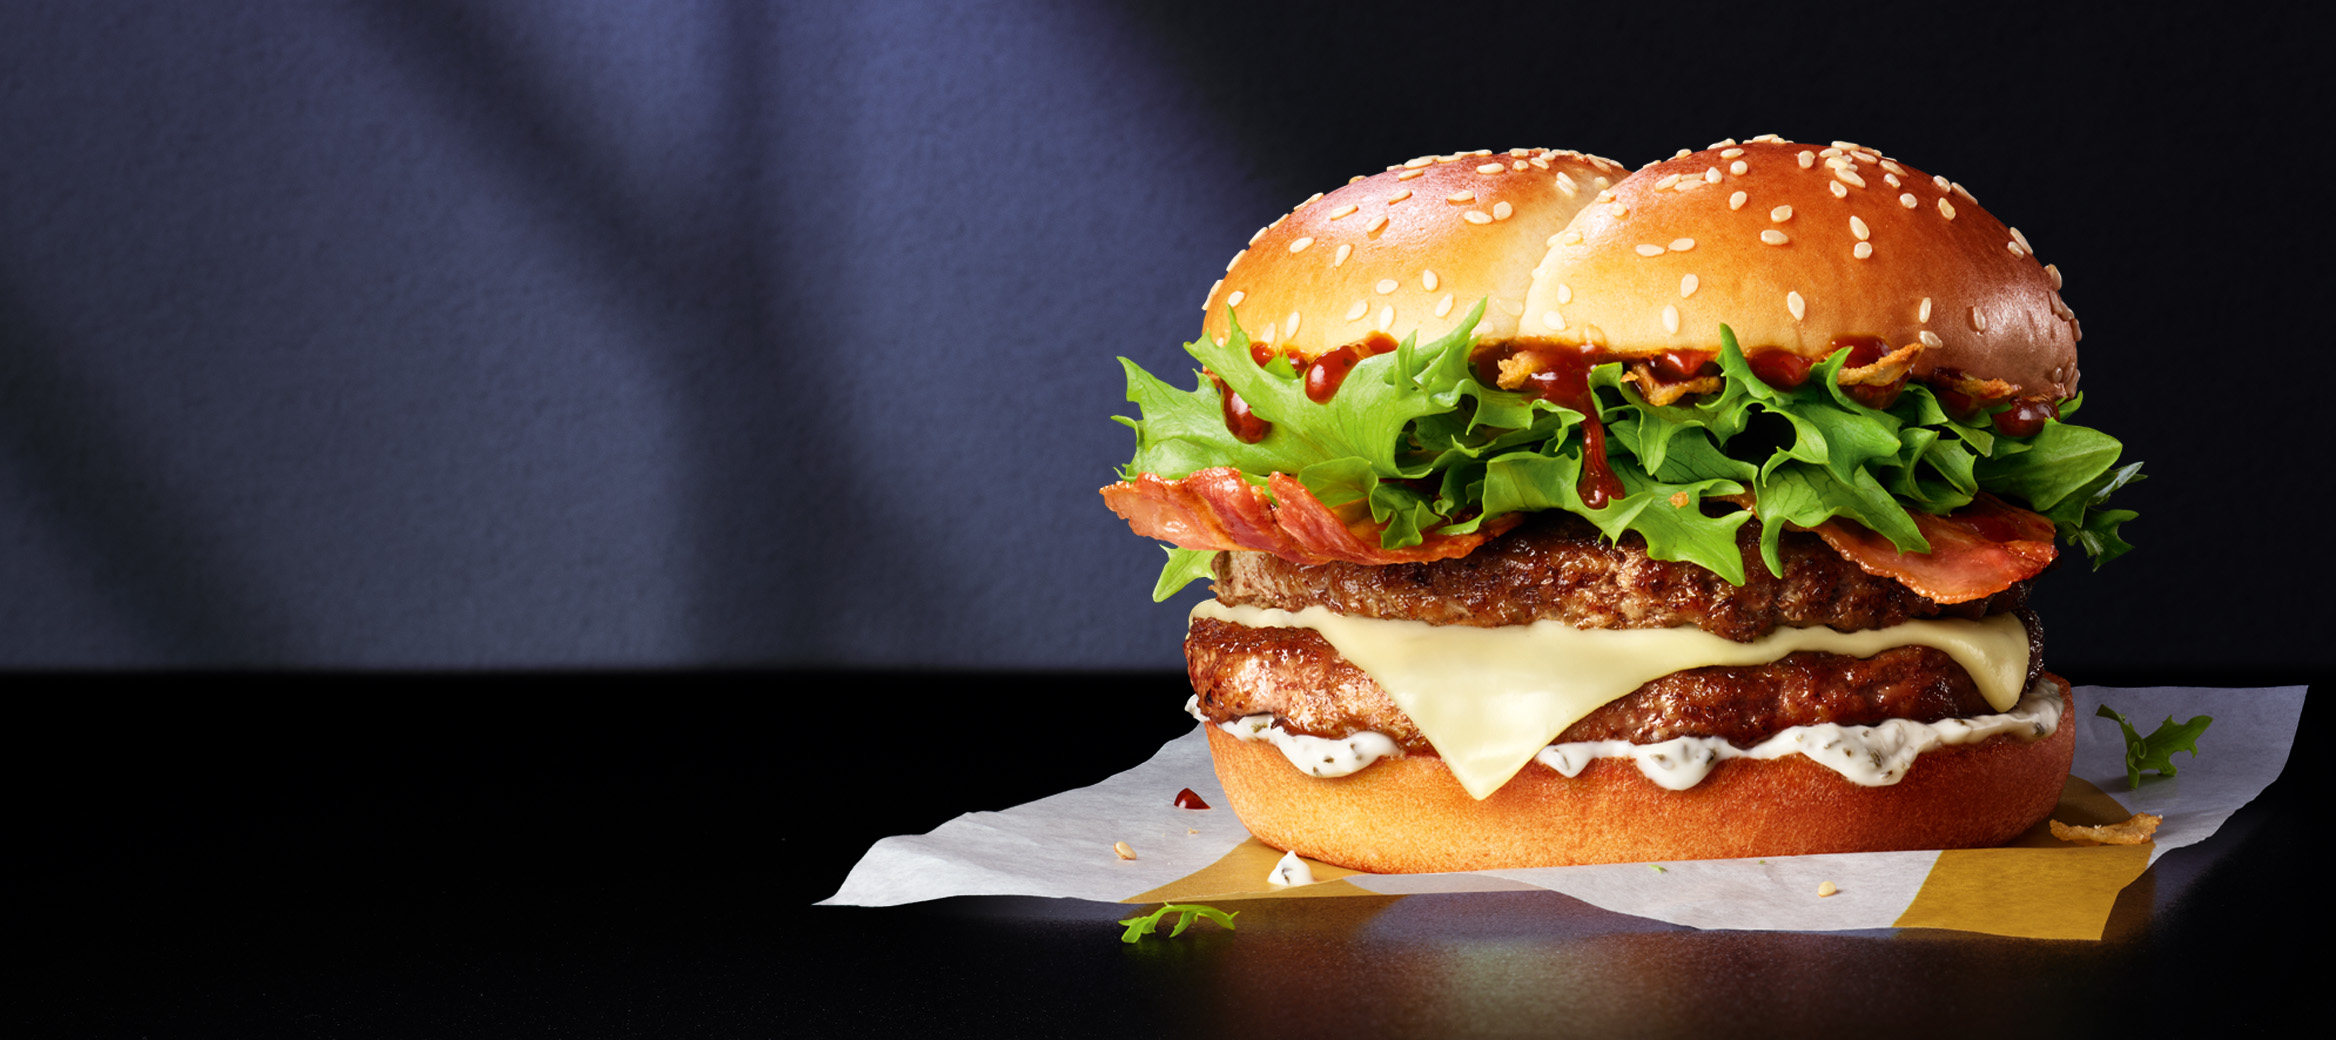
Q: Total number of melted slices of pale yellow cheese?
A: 1